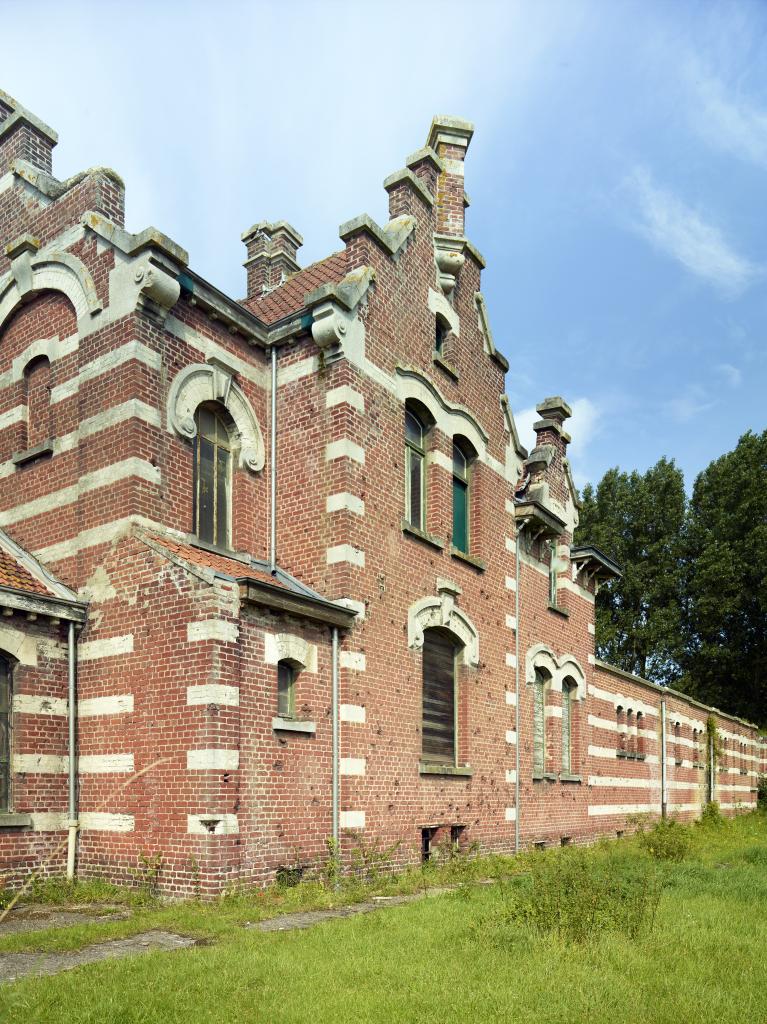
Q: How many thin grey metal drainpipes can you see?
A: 6